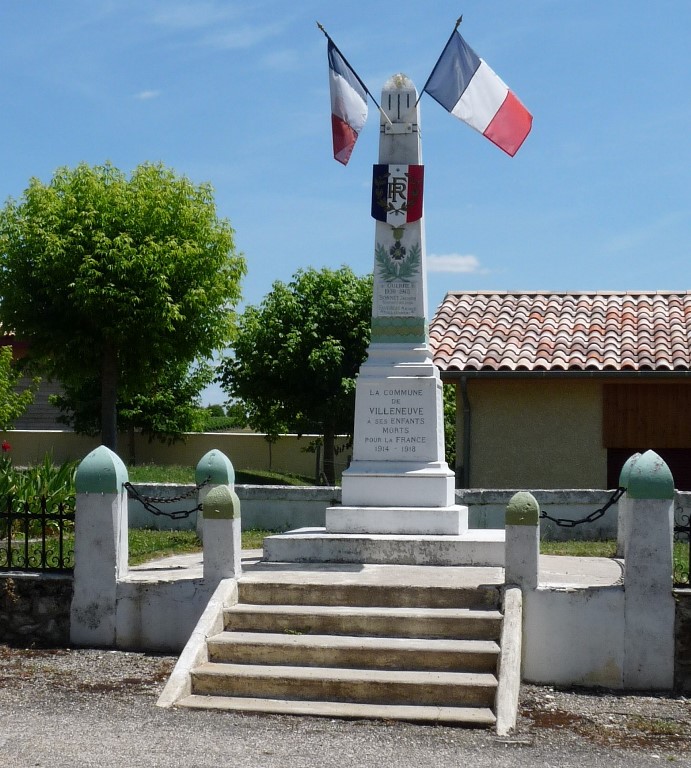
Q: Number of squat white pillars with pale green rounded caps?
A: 6